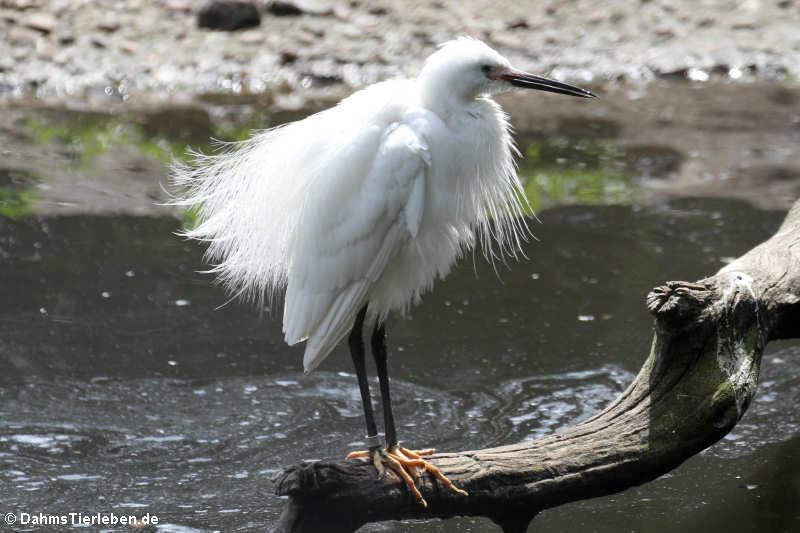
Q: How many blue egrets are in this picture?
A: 0